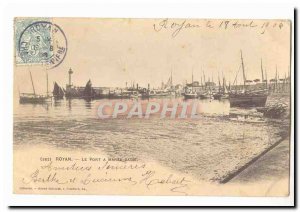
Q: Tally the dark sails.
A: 2